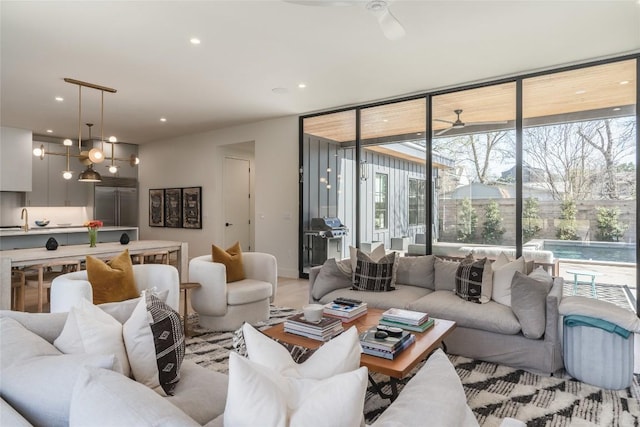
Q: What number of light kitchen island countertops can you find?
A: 1